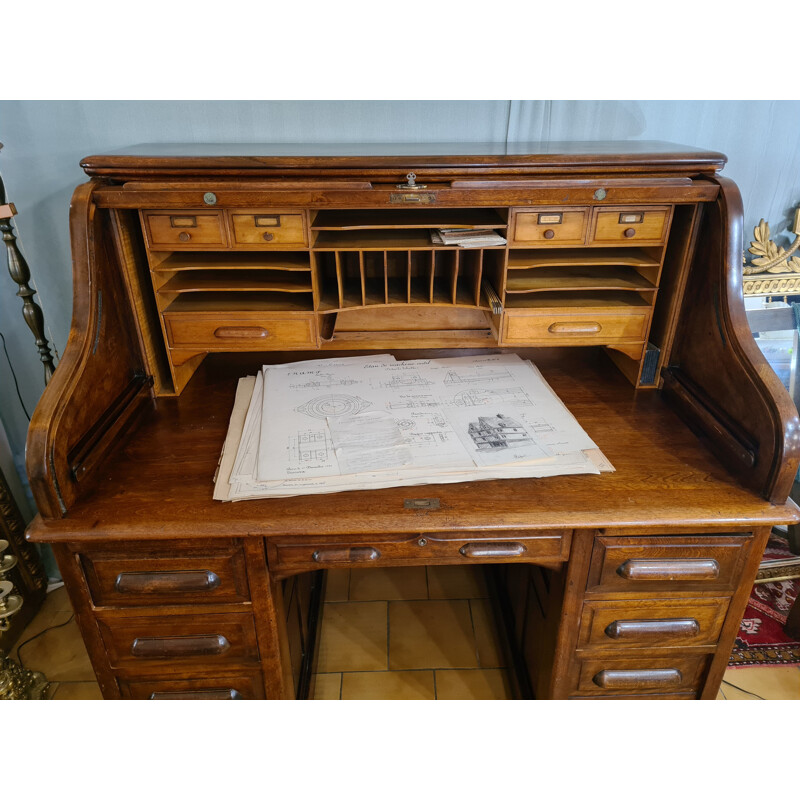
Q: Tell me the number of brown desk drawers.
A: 13